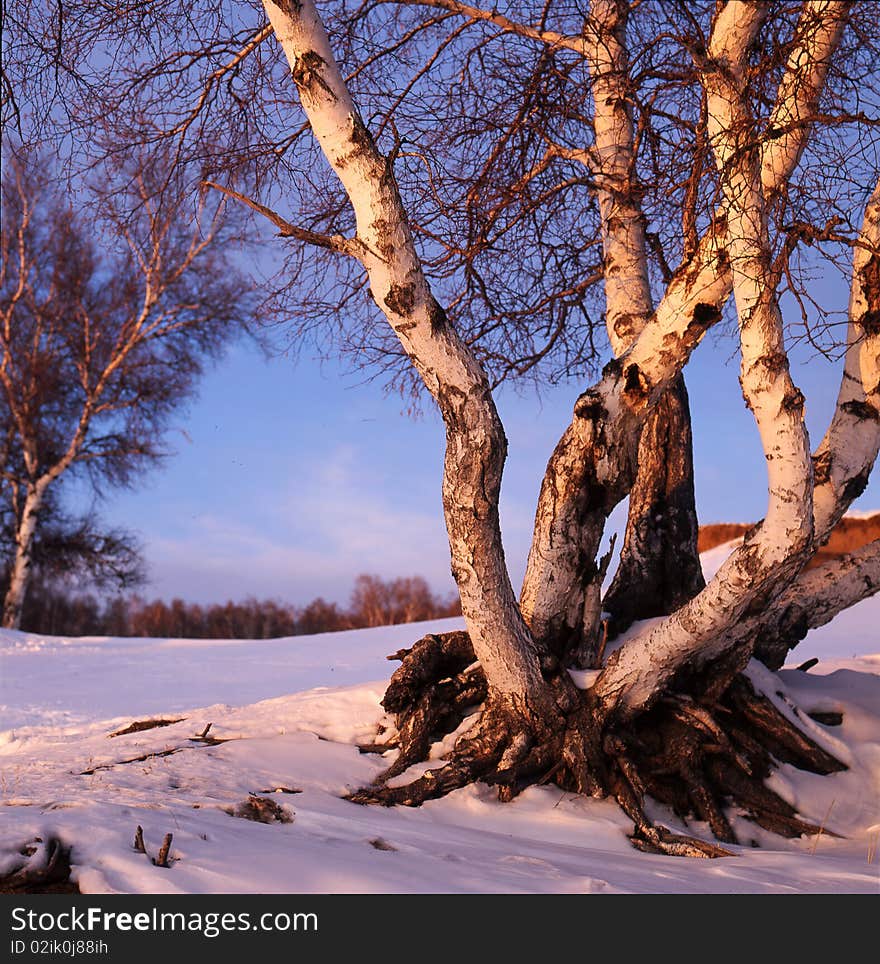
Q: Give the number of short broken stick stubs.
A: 2